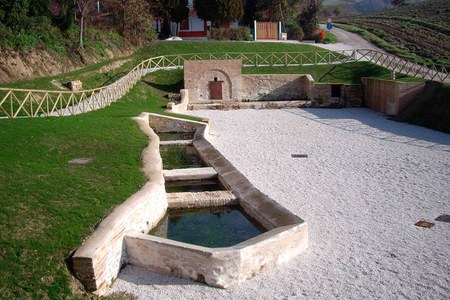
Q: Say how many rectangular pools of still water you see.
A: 4